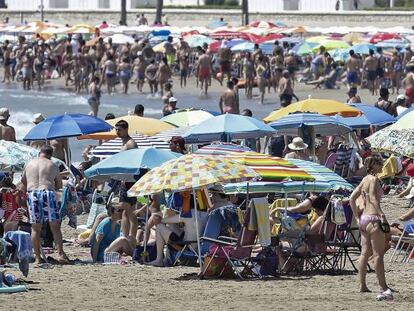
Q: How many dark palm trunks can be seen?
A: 3